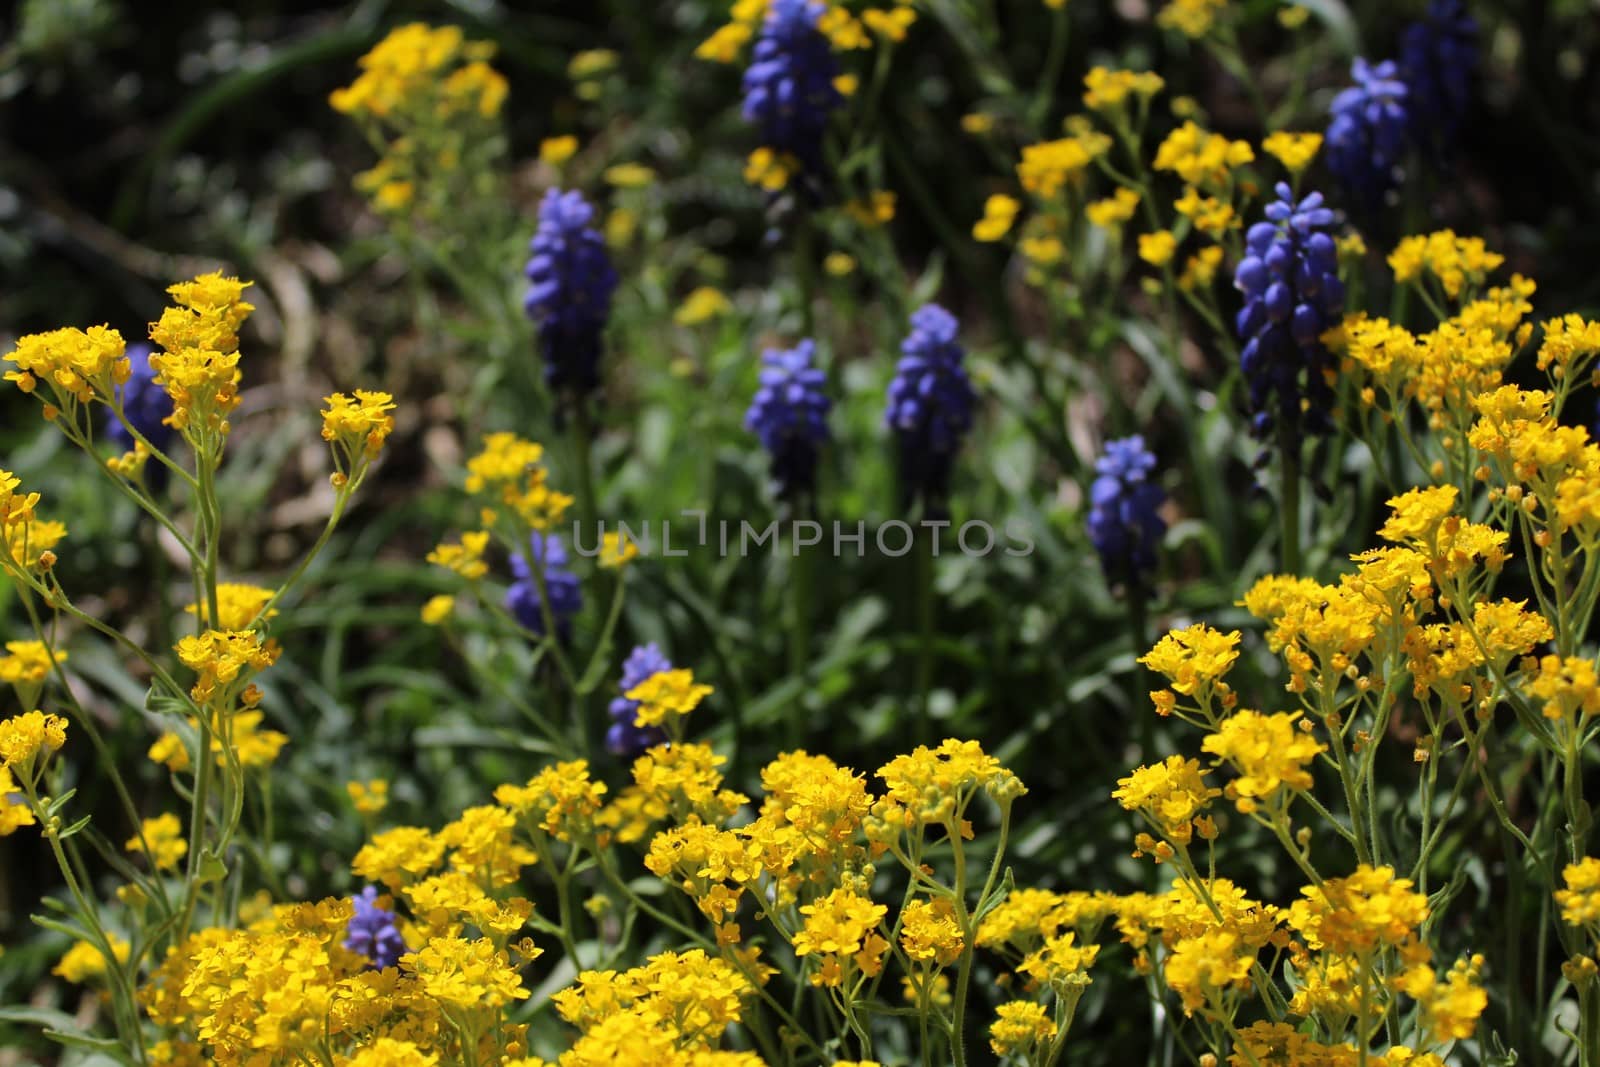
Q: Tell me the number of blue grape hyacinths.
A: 12